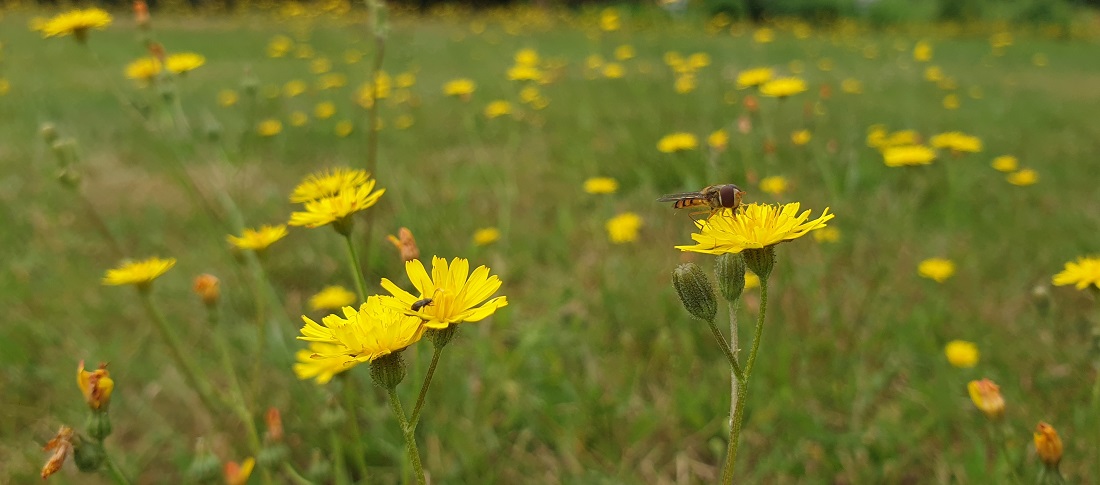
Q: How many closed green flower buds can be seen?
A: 2